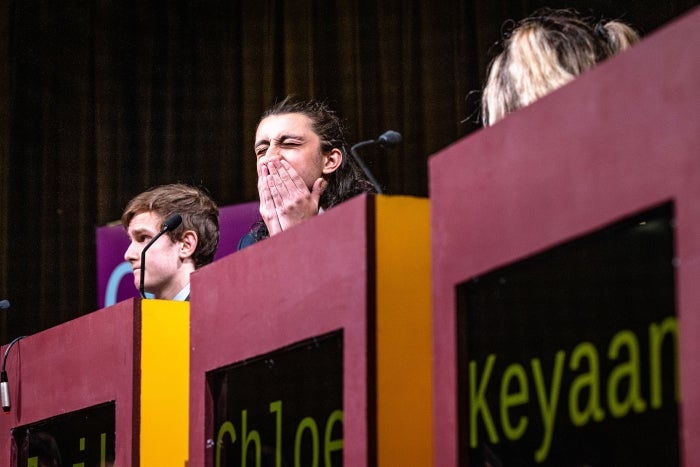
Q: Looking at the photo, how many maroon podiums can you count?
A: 3